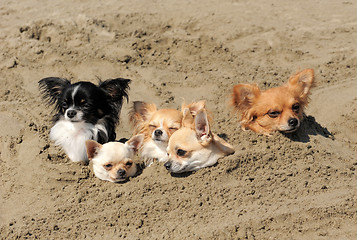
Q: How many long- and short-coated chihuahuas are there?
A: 5